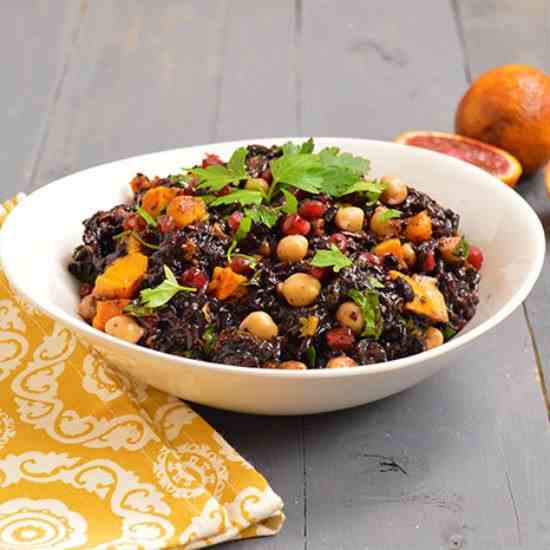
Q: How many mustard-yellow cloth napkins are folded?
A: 1